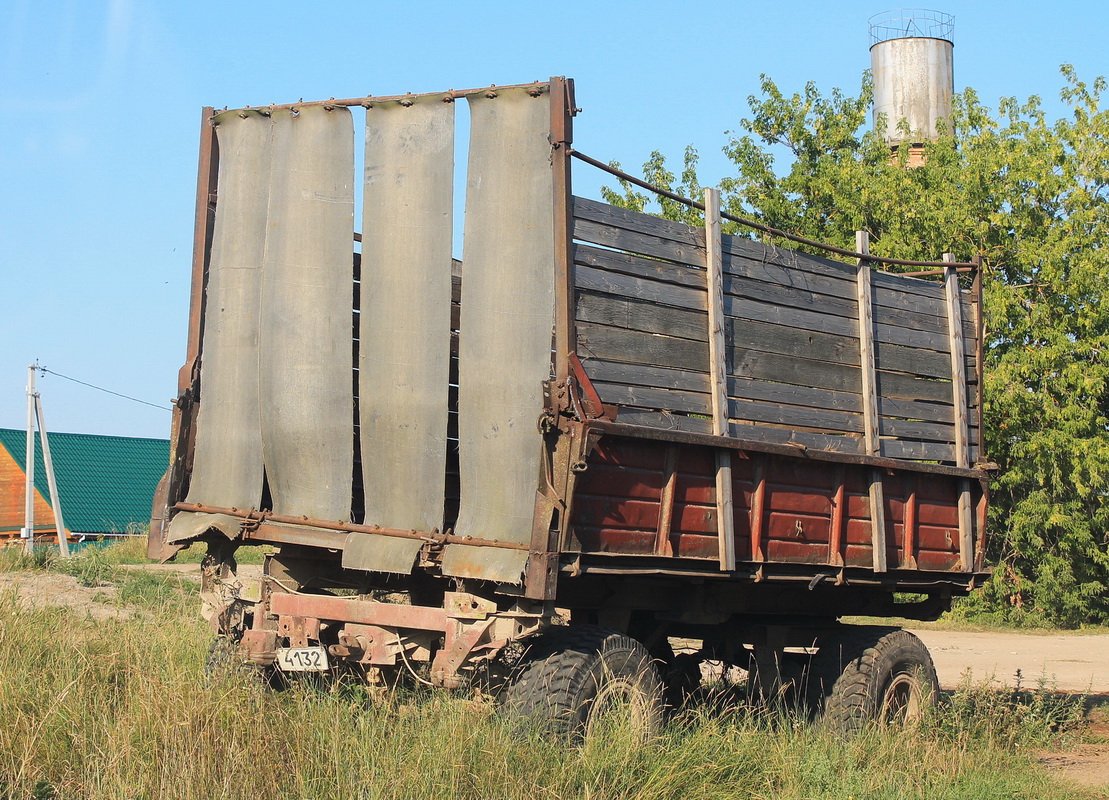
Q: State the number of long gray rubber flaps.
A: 4